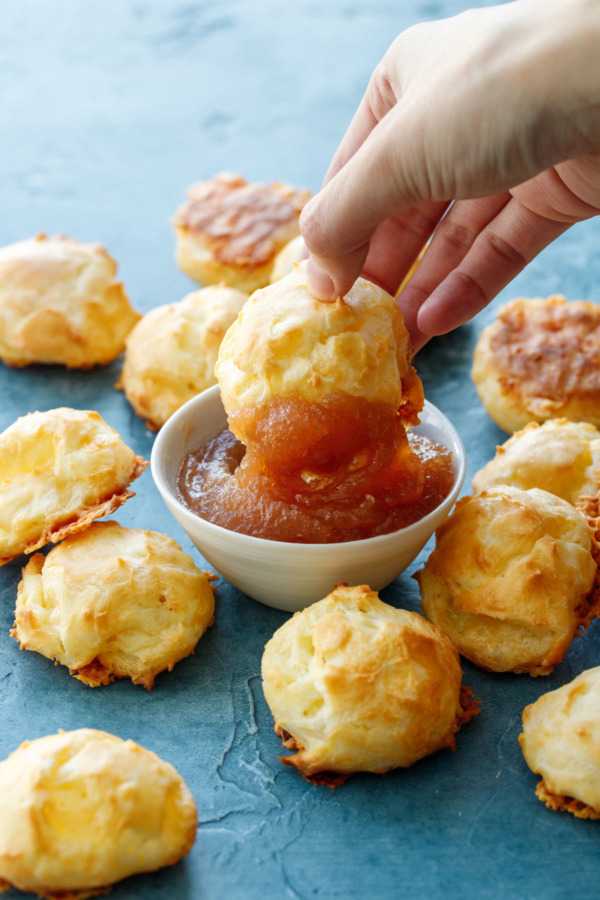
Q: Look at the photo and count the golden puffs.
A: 13